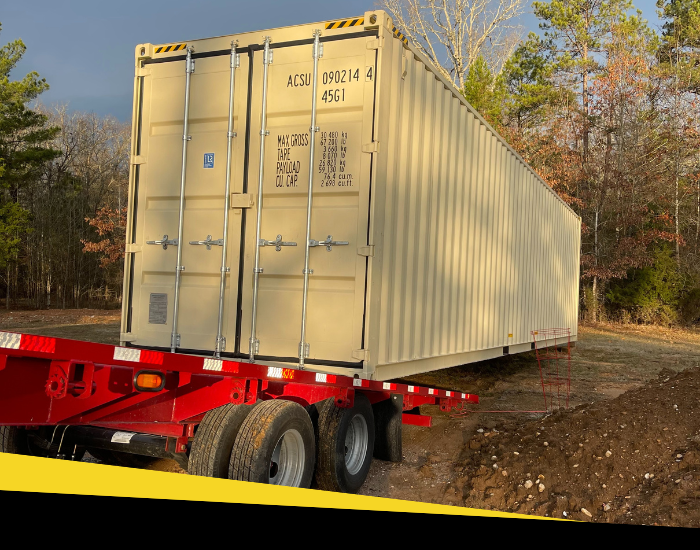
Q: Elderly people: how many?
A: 0